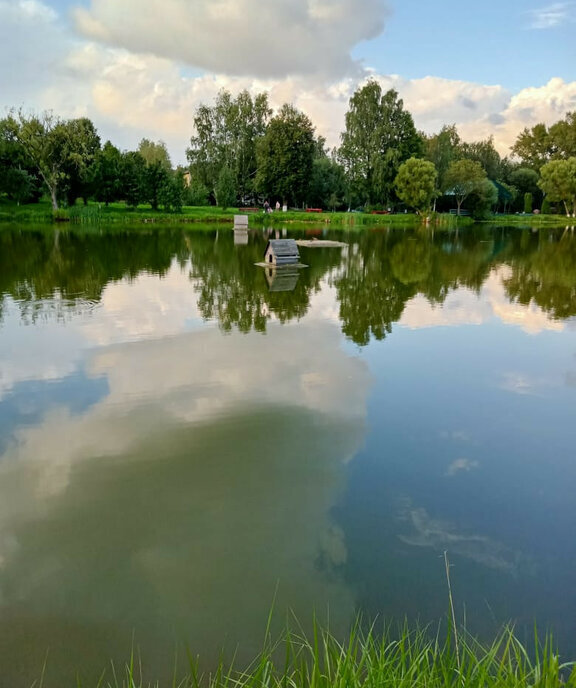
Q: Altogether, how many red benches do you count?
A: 3